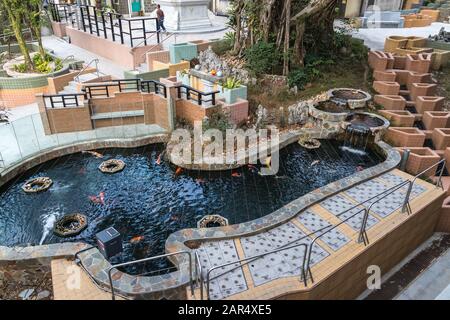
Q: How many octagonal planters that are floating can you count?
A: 5